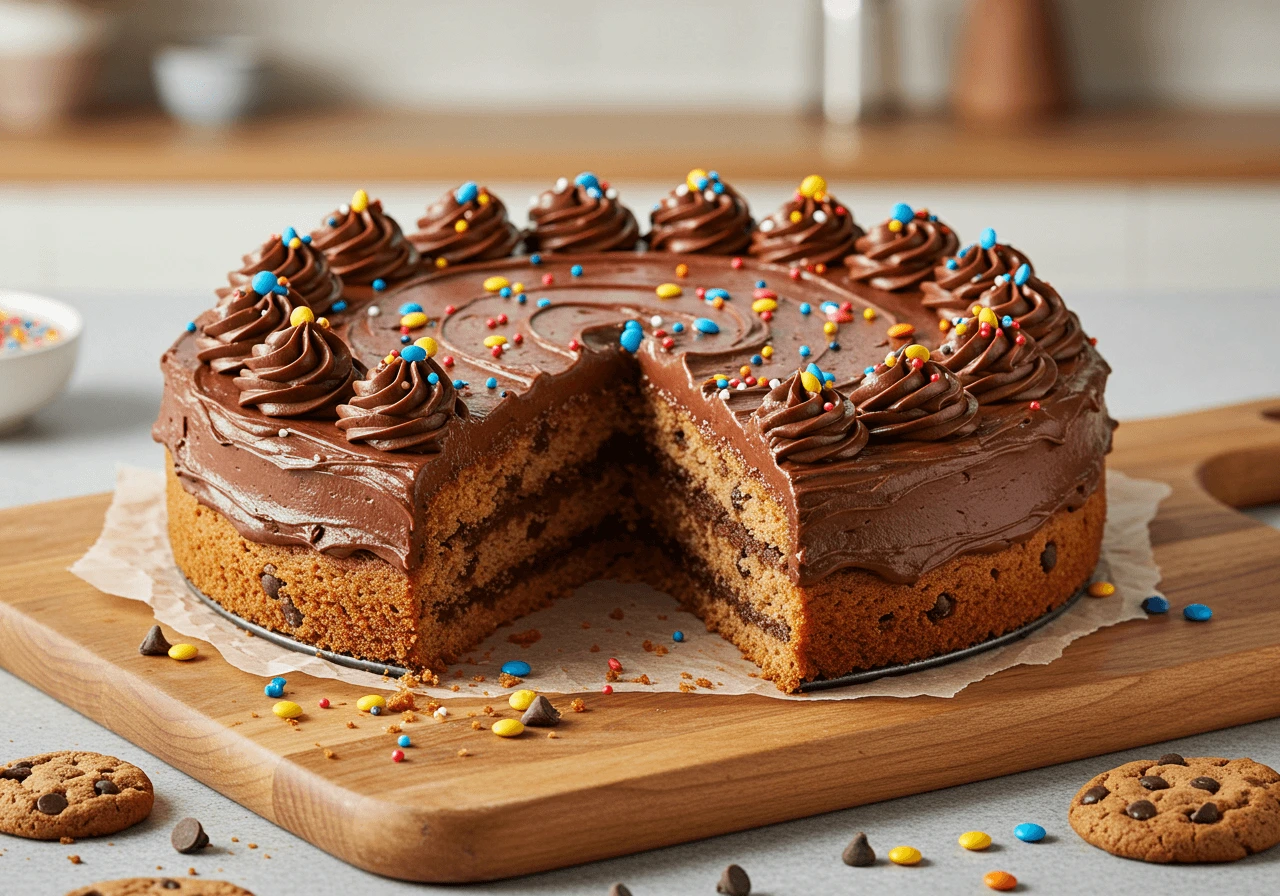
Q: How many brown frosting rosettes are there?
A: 15